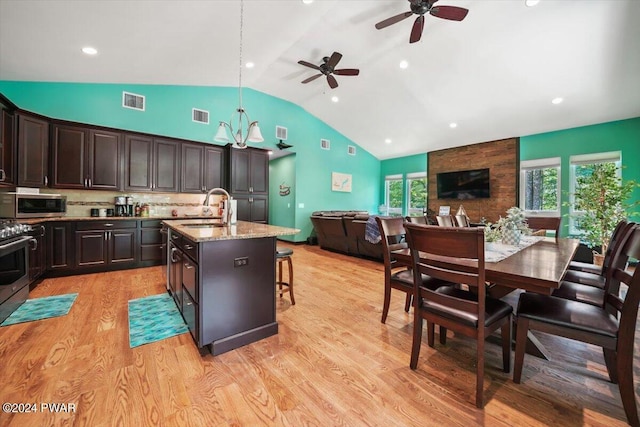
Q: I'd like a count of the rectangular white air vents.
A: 5